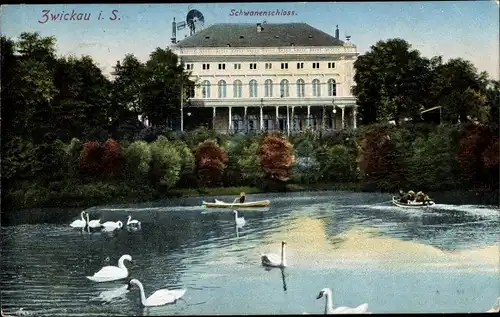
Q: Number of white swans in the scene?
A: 9